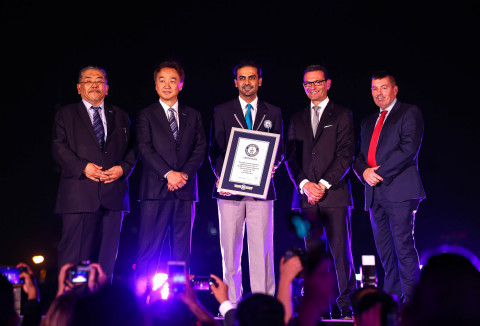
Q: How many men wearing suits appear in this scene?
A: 5